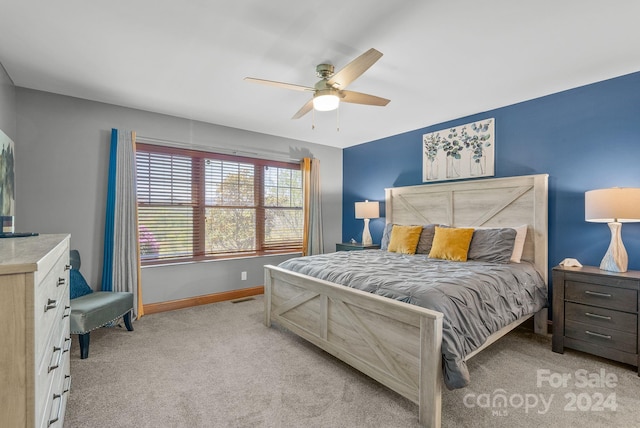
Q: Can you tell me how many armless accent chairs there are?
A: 1